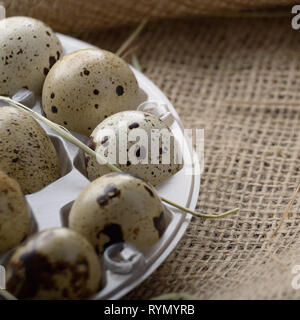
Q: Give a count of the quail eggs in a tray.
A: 7